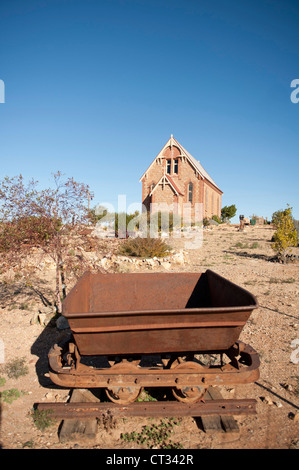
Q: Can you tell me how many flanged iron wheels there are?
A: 2